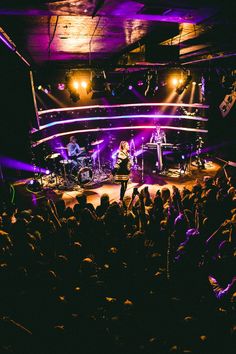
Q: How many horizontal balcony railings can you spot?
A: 3